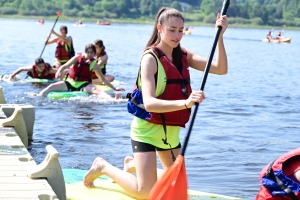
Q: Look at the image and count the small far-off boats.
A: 5